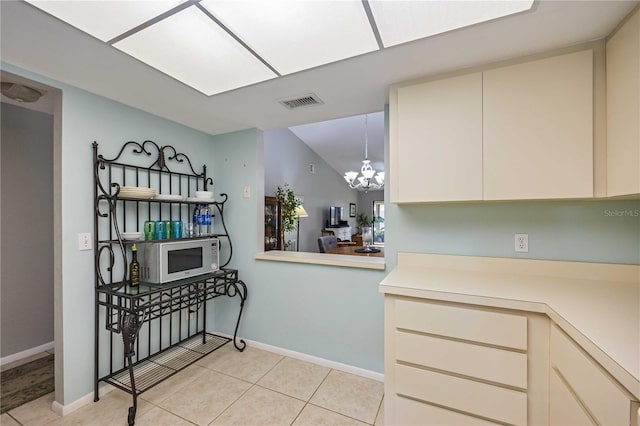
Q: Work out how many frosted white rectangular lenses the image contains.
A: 4